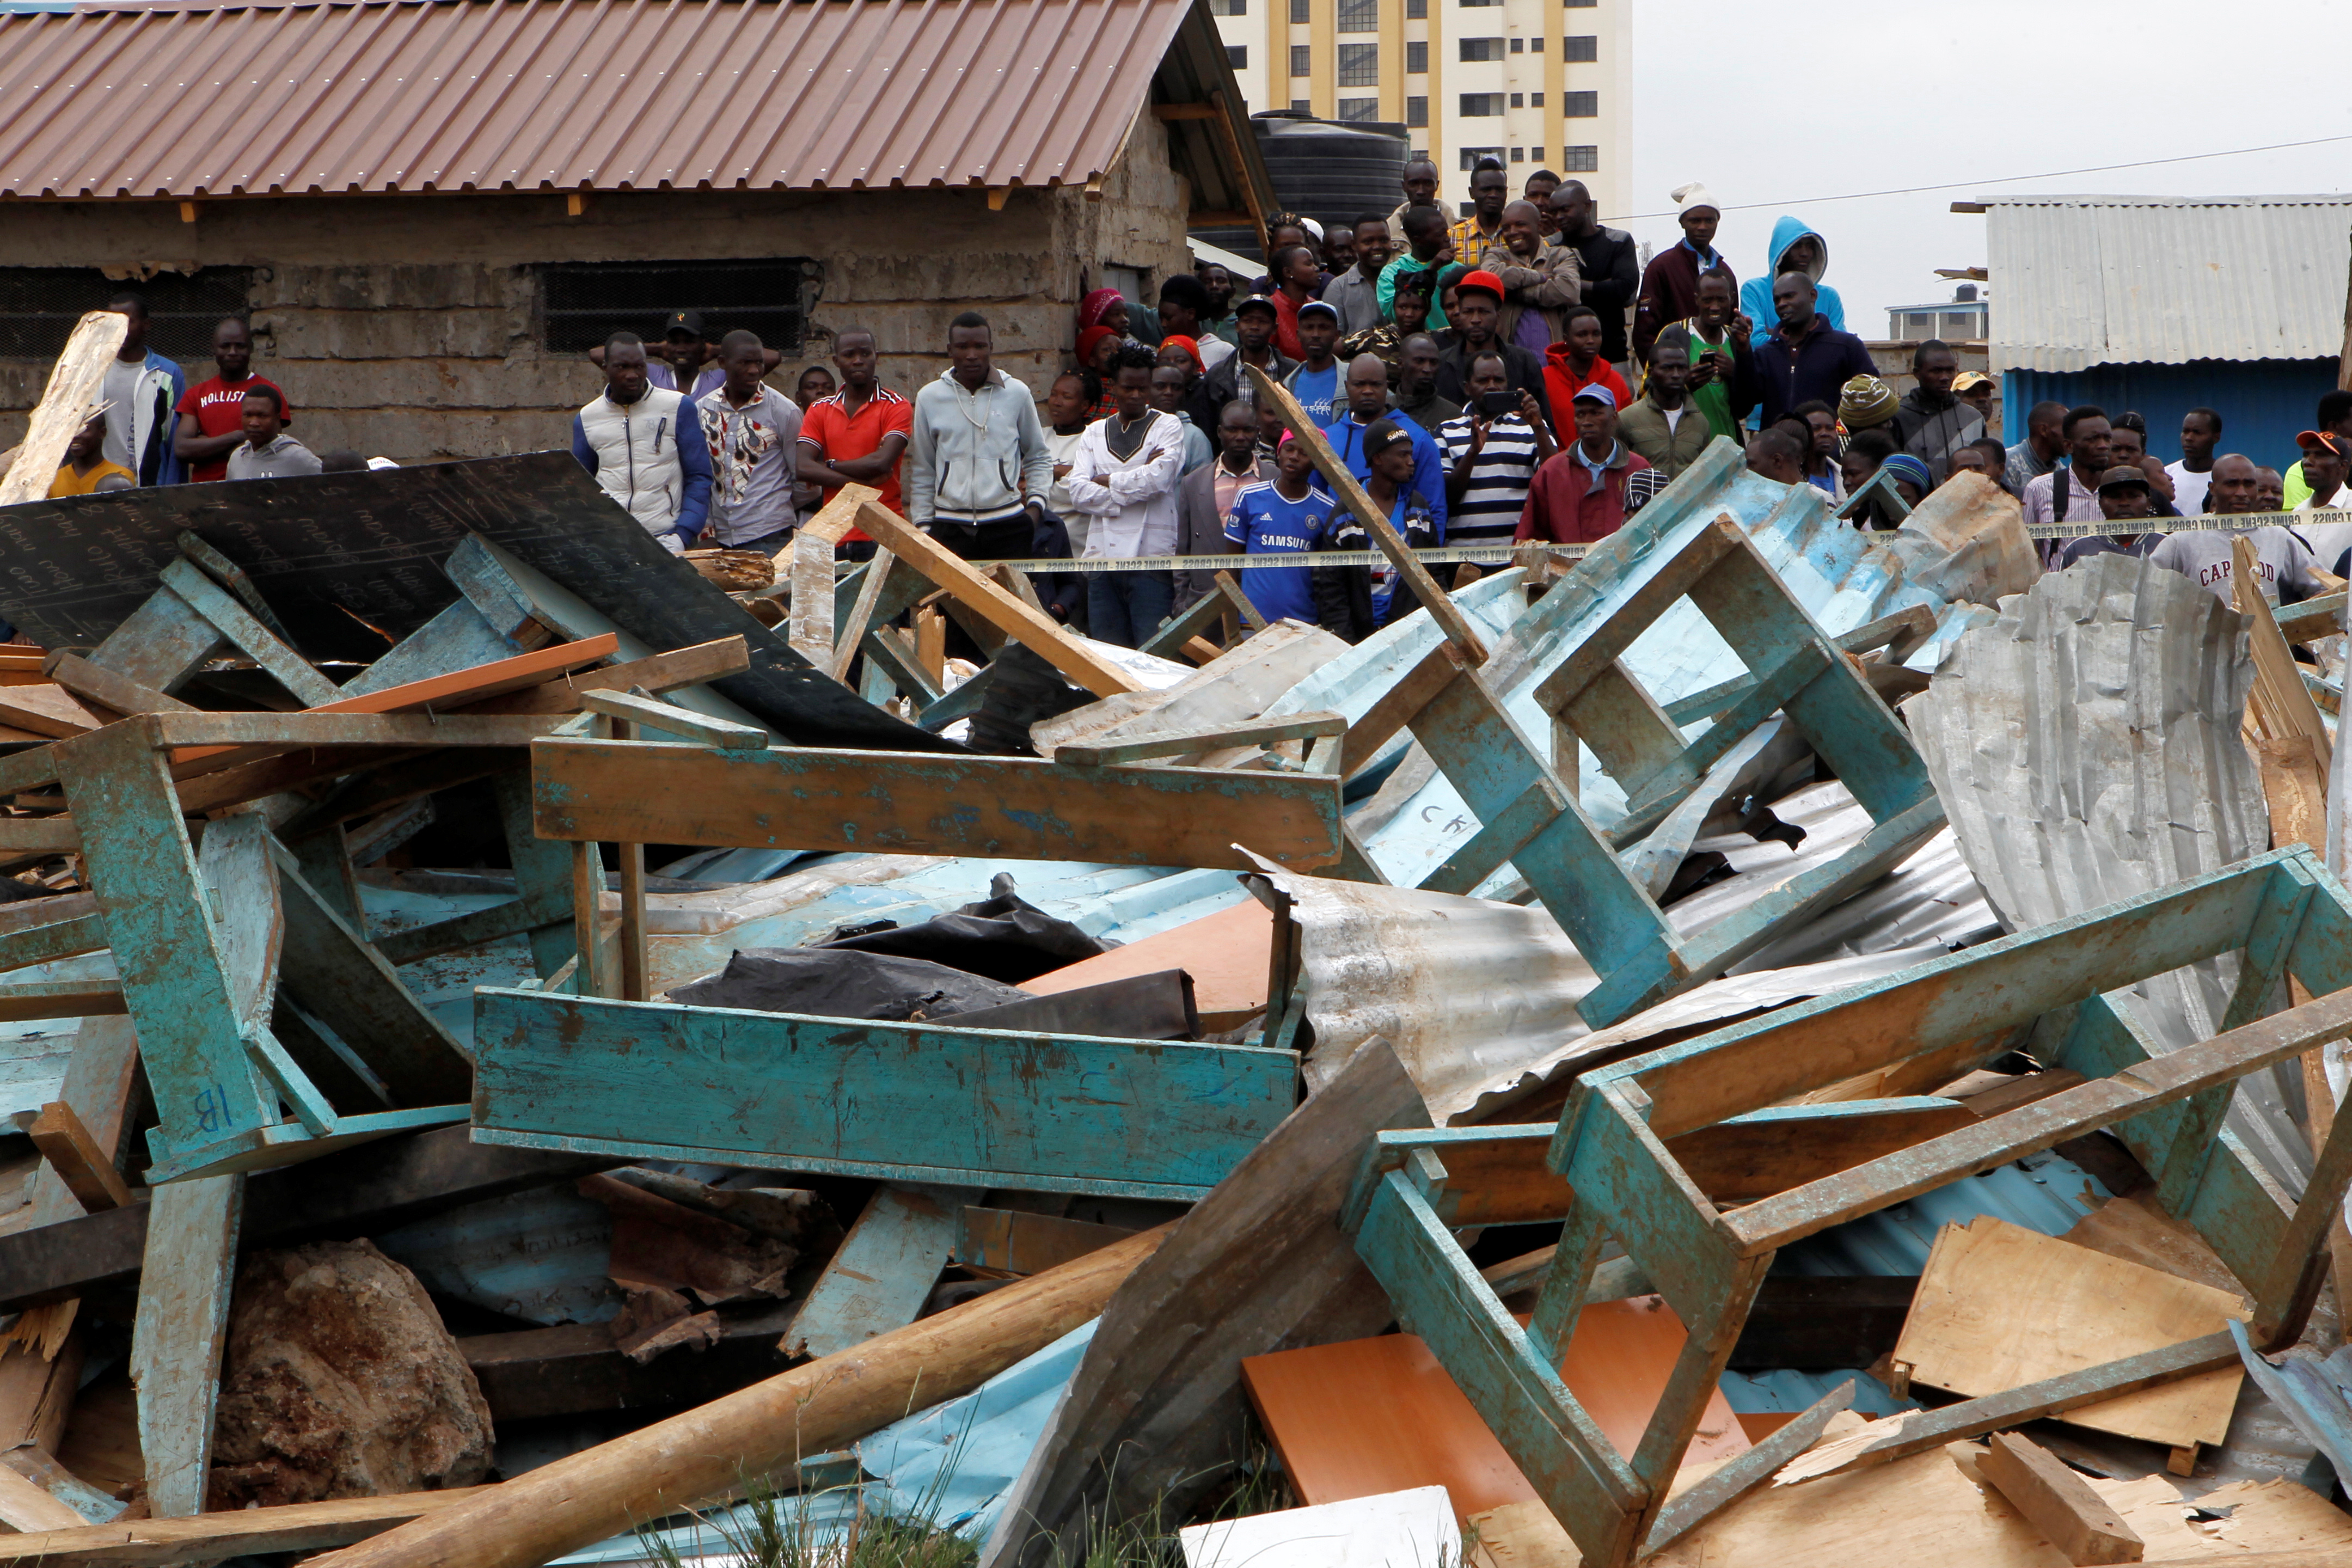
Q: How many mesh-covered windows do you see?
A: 2